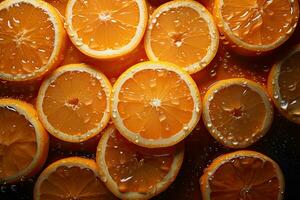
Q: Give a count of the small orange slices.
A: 12